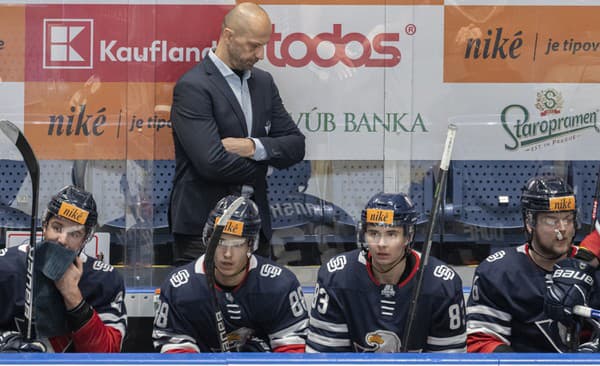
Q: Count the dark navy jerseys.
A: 4